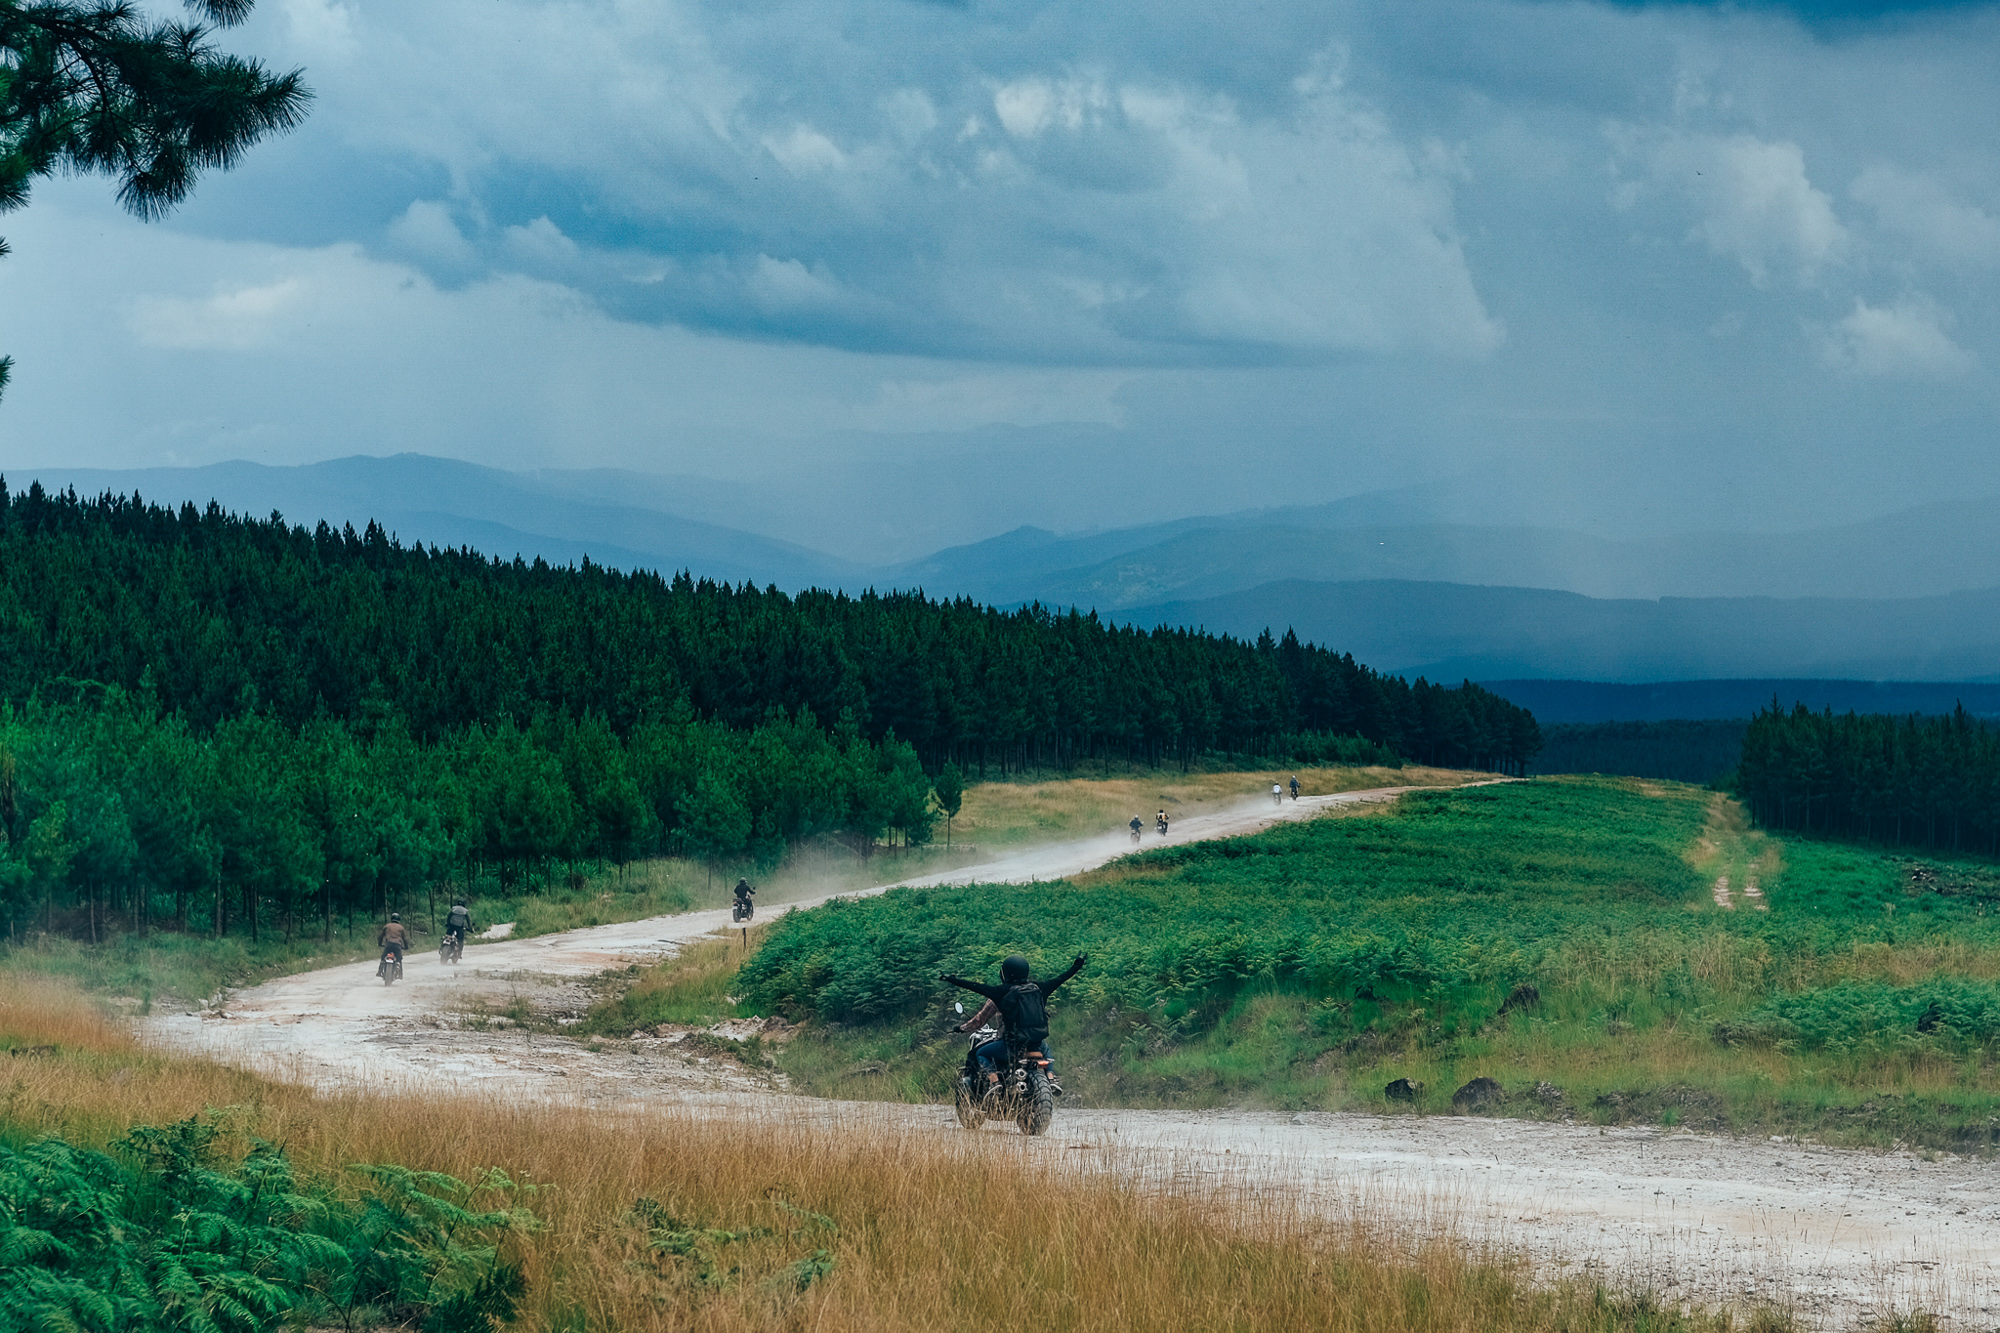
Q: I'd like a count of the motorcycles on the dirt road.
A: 8